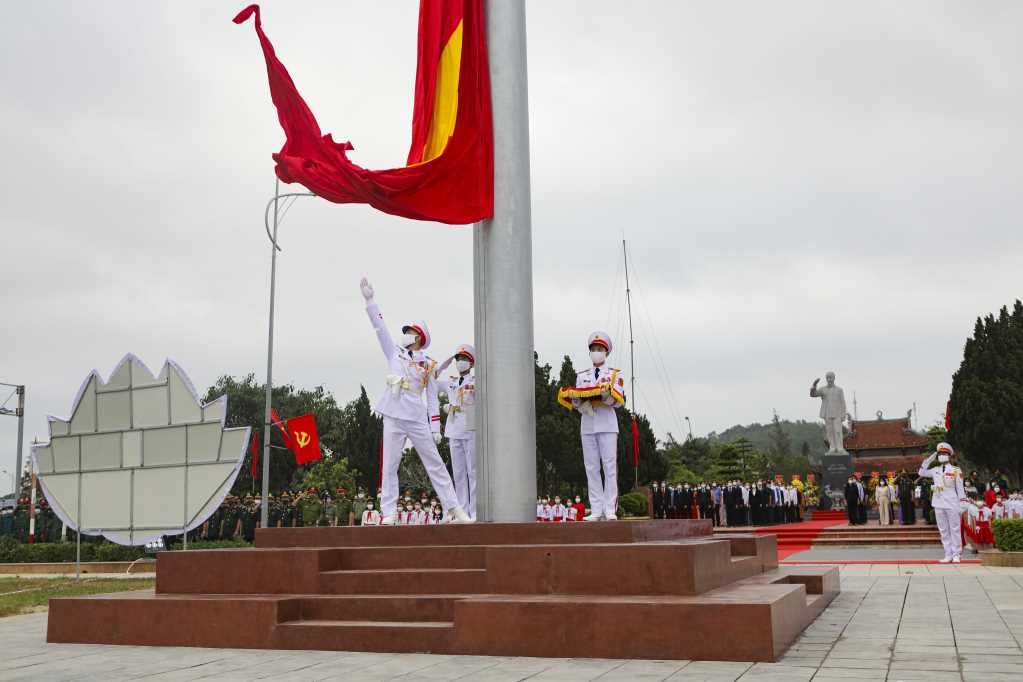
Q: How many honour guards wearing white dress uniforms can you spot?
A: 4